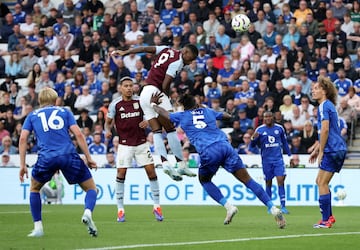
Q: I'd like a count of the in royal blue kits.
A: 4